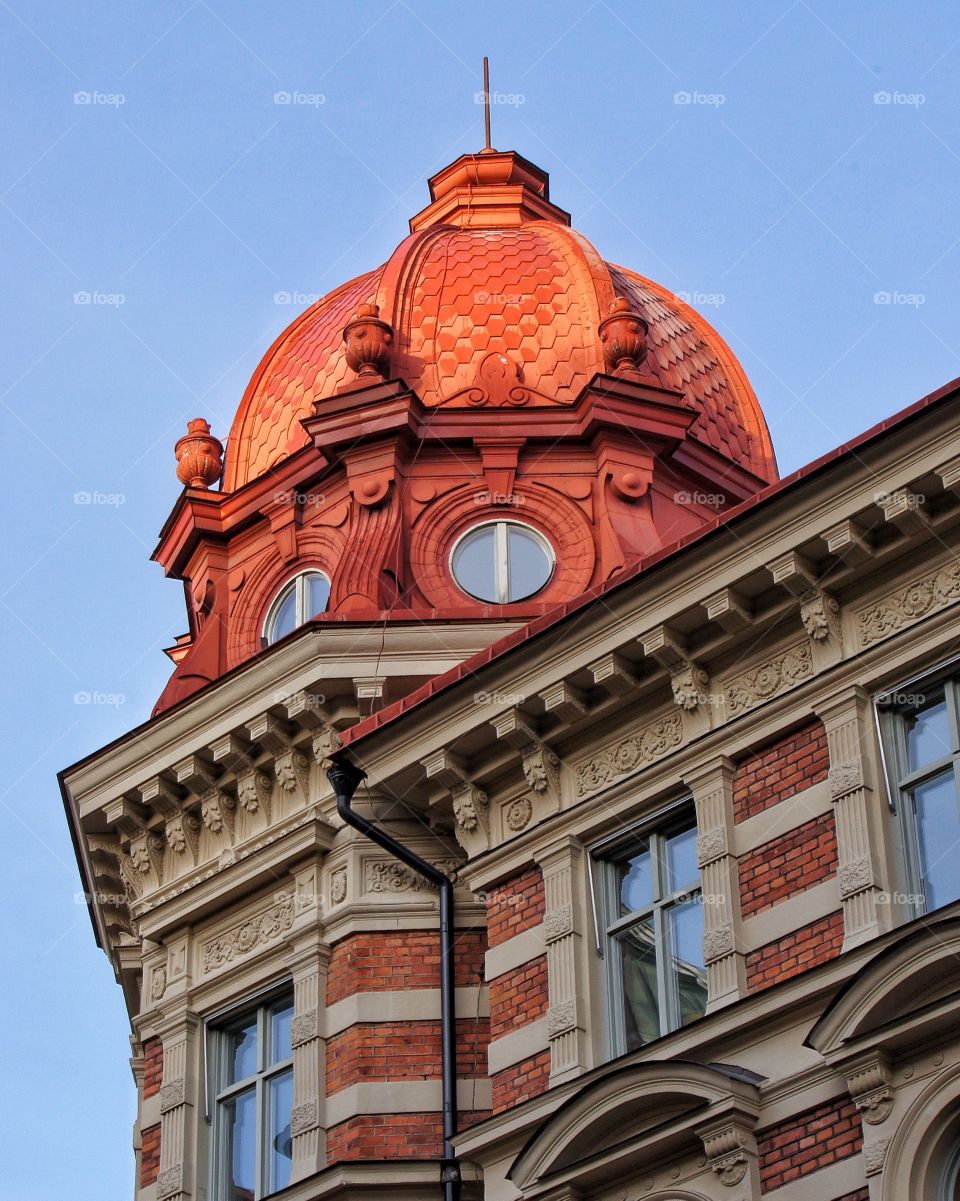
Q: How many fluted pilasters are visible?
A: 5